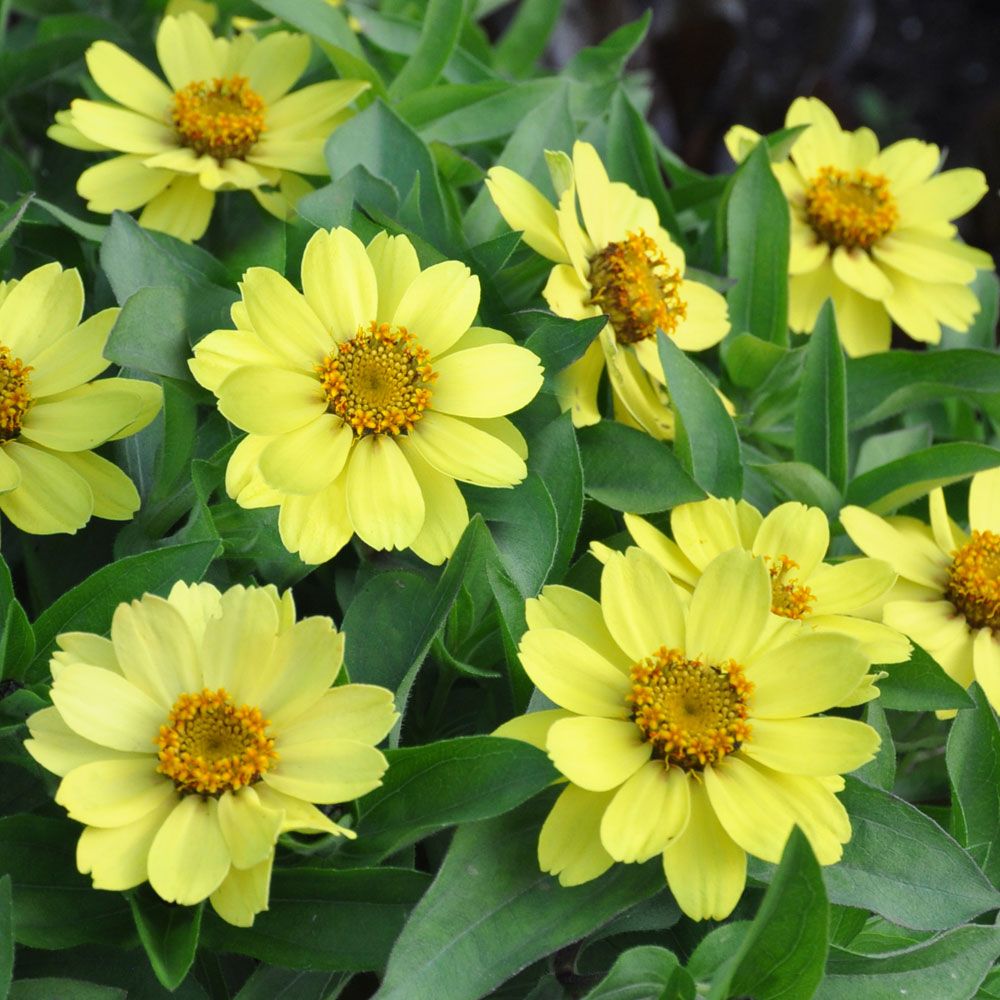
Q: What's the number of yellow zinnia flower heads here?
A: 9